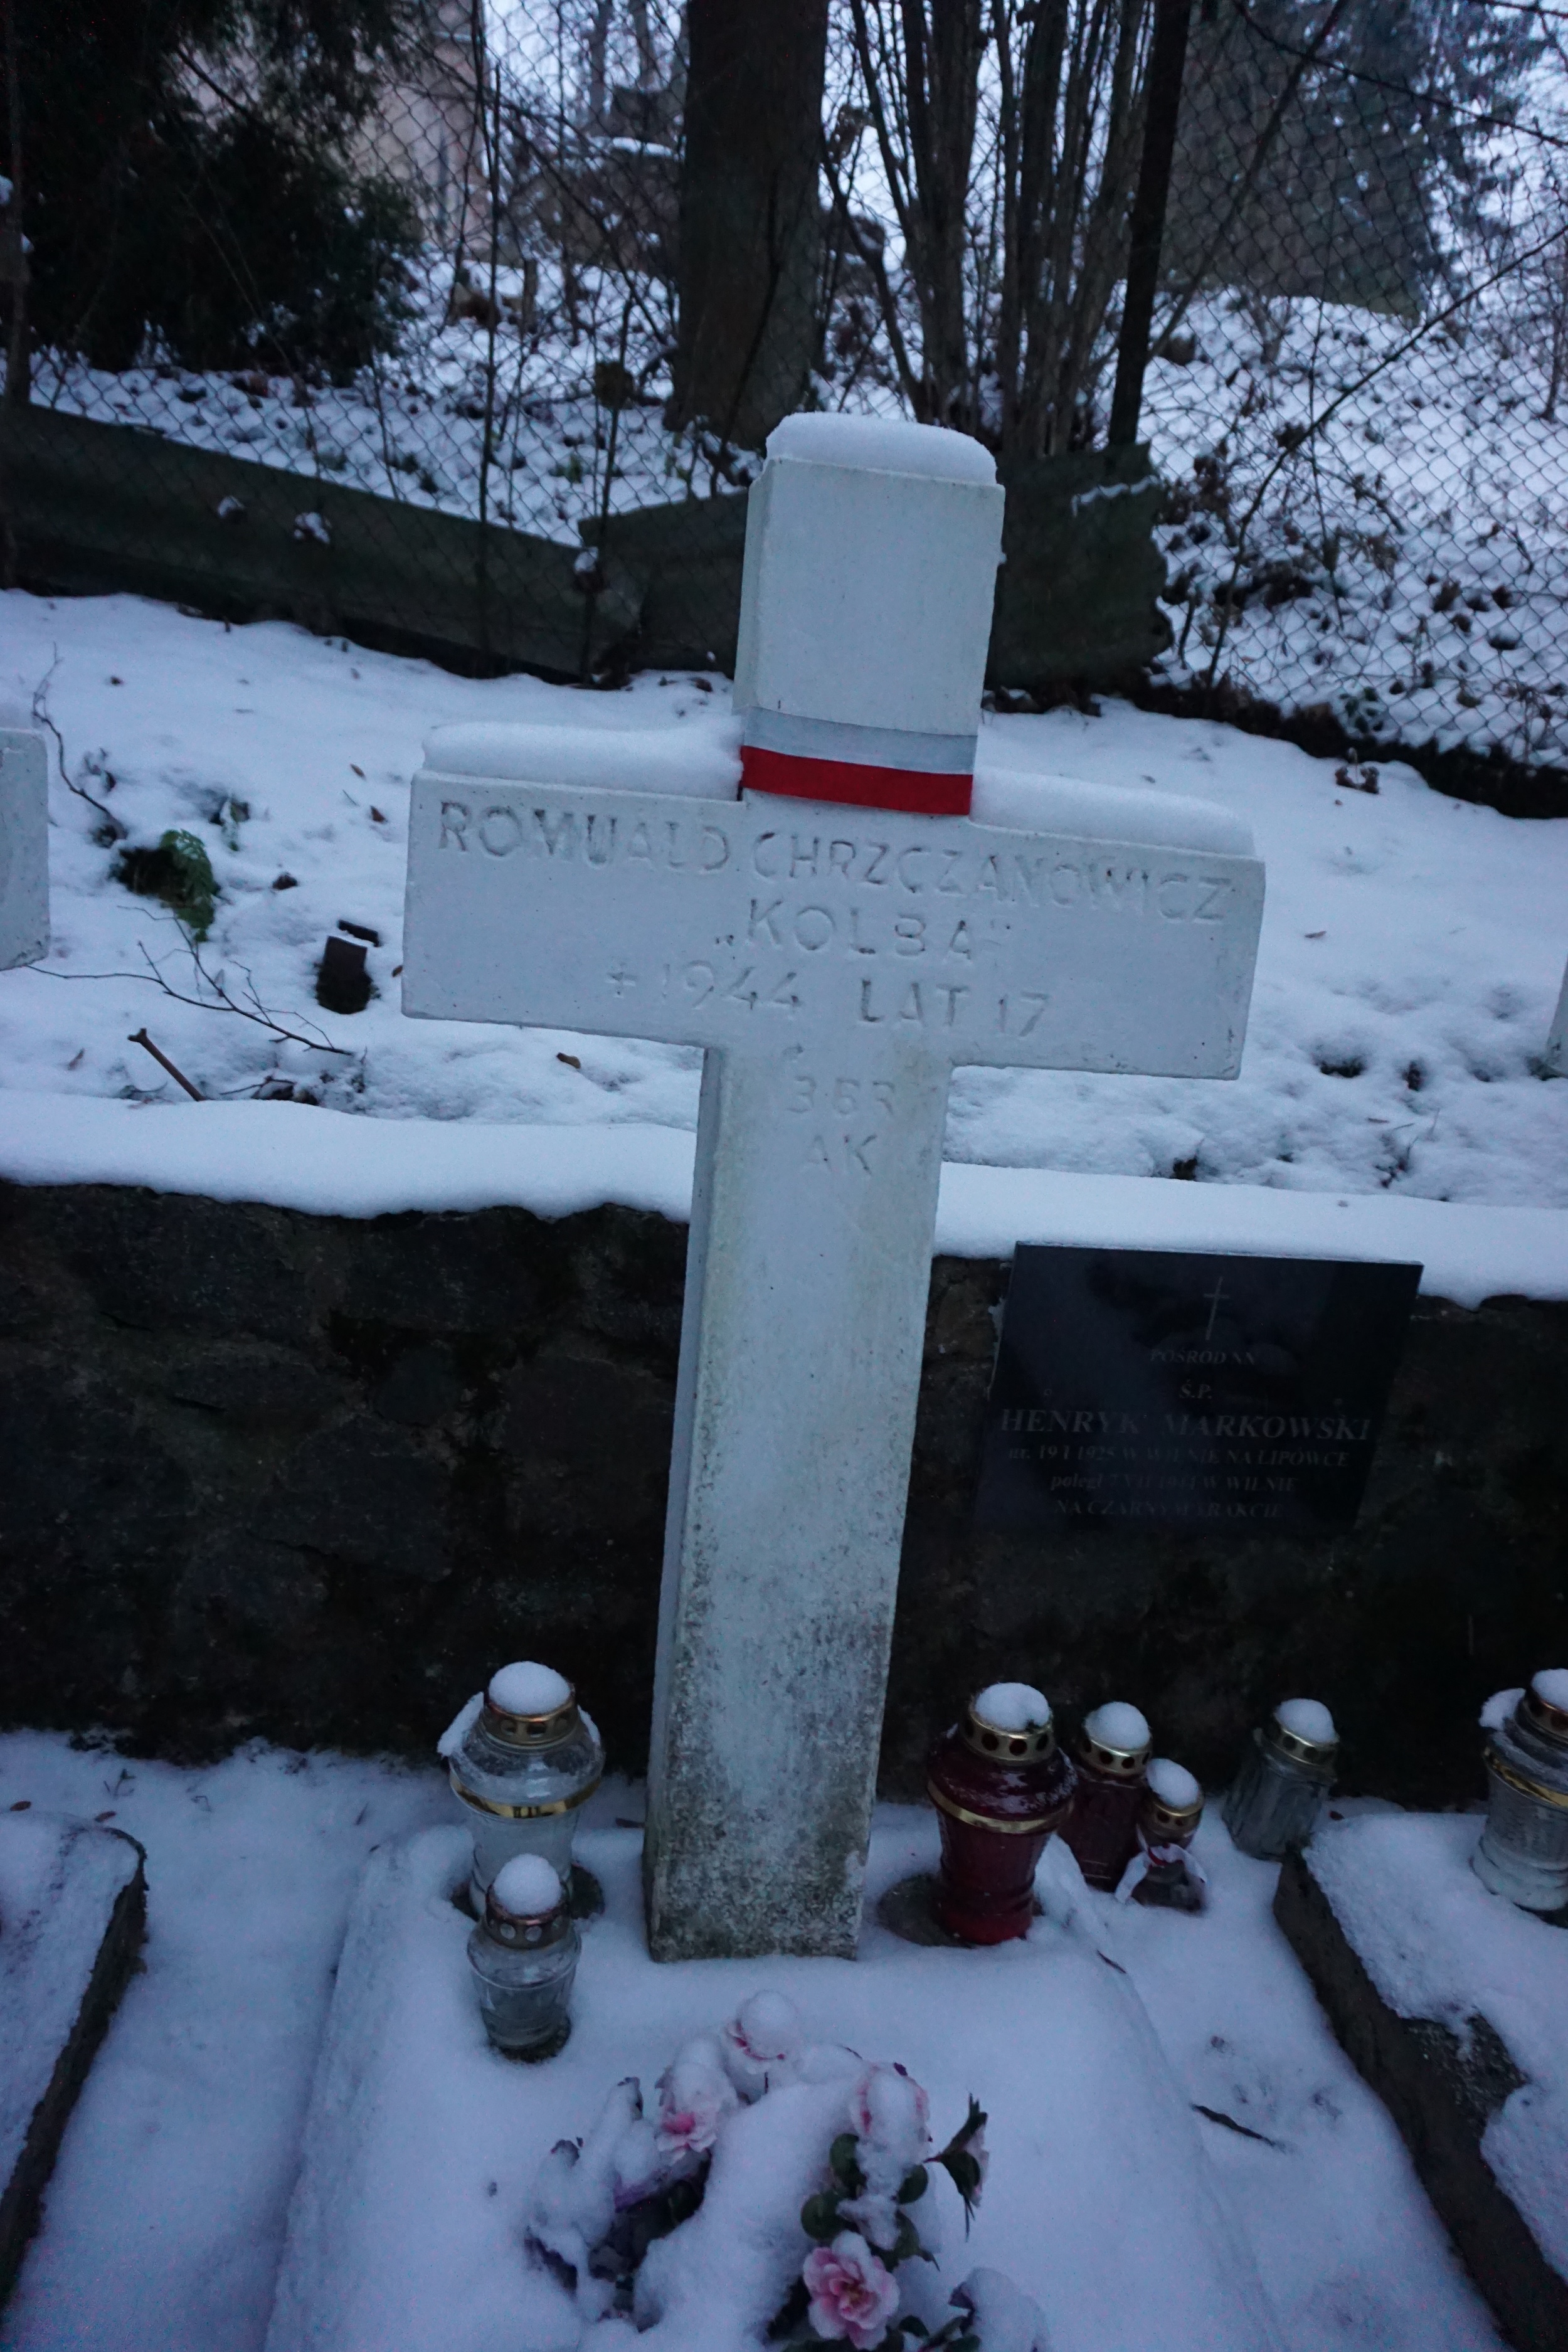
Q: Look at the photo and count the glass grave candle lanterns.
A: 7